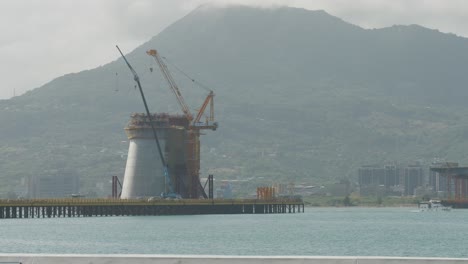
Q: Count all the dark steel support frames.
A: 2